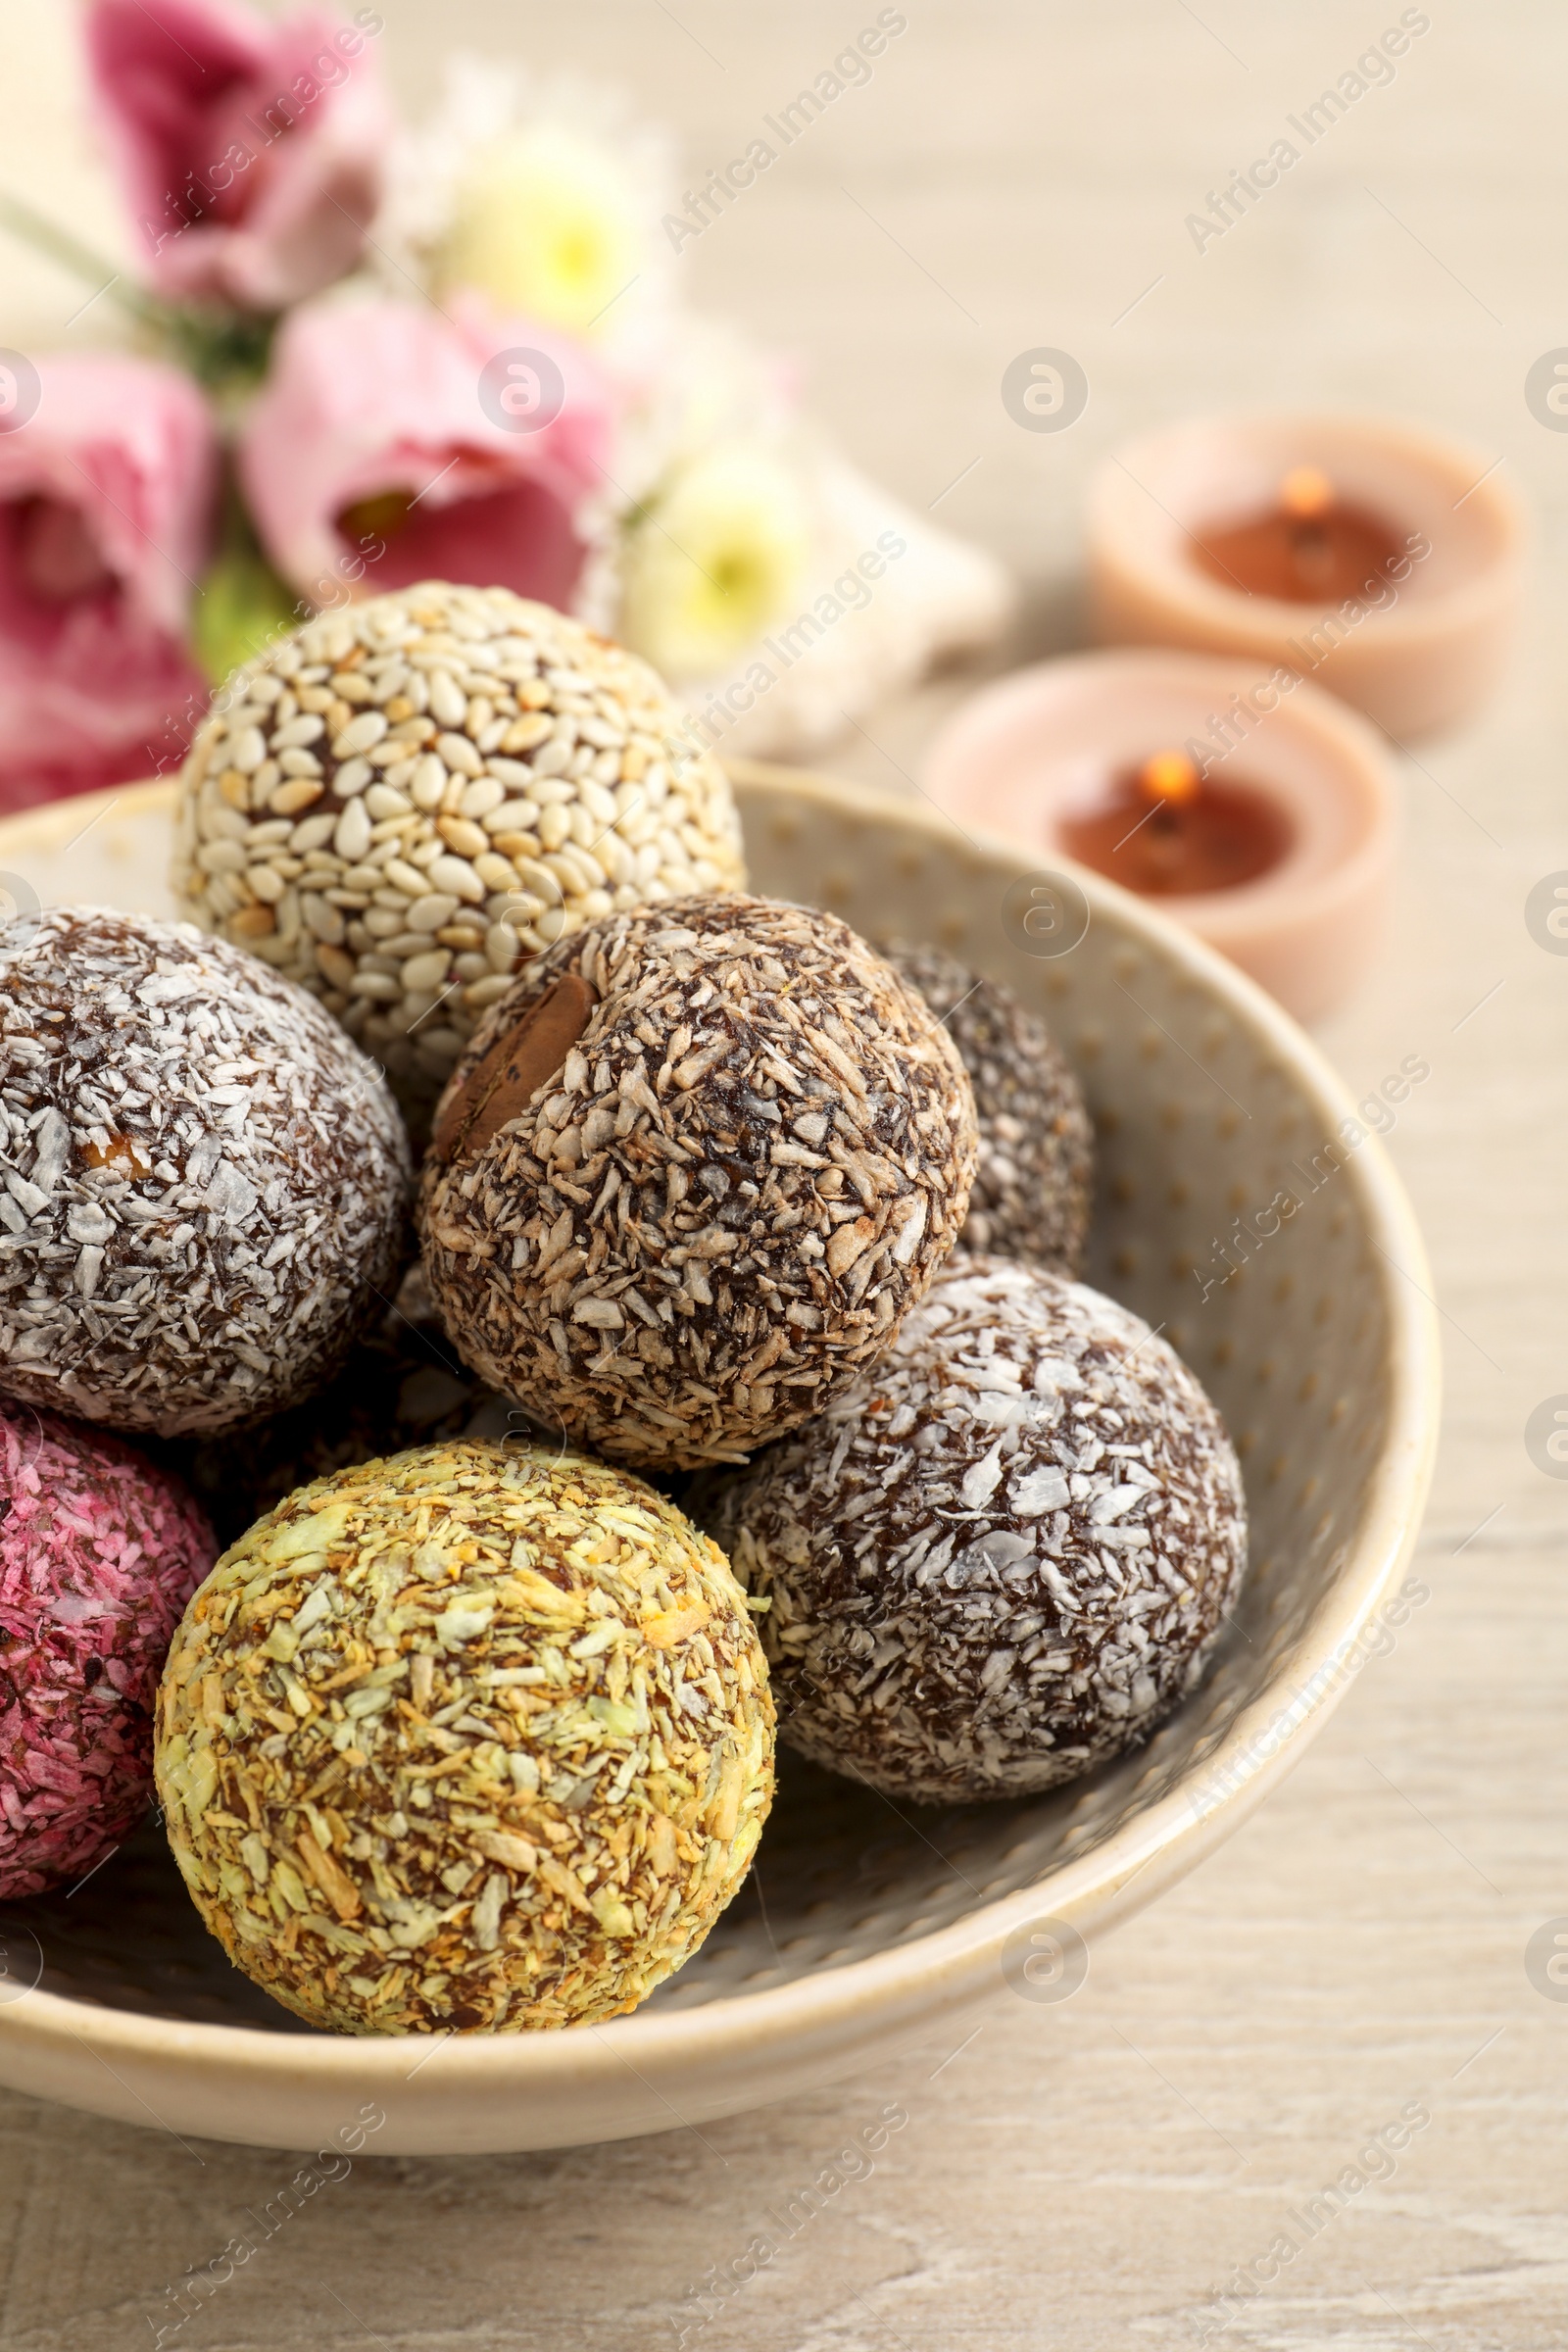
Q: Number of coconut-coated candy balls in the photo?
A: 5